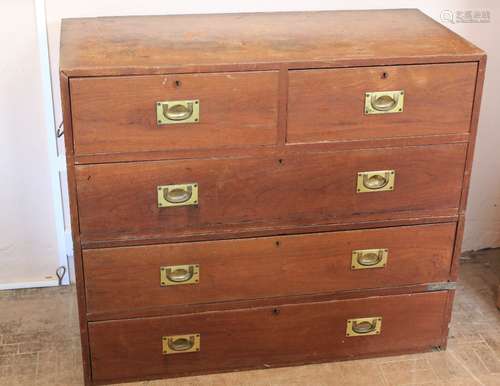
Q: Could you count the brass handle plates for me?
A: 8